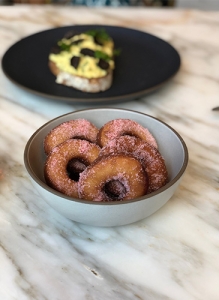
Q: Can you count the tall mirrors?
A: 0